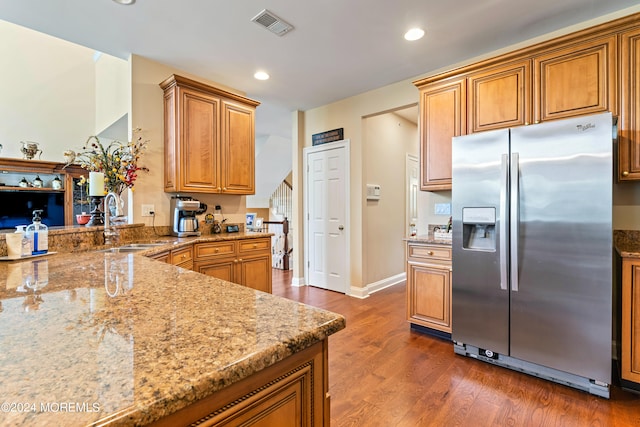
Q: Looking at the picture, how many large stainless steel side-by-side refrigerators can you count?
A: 1